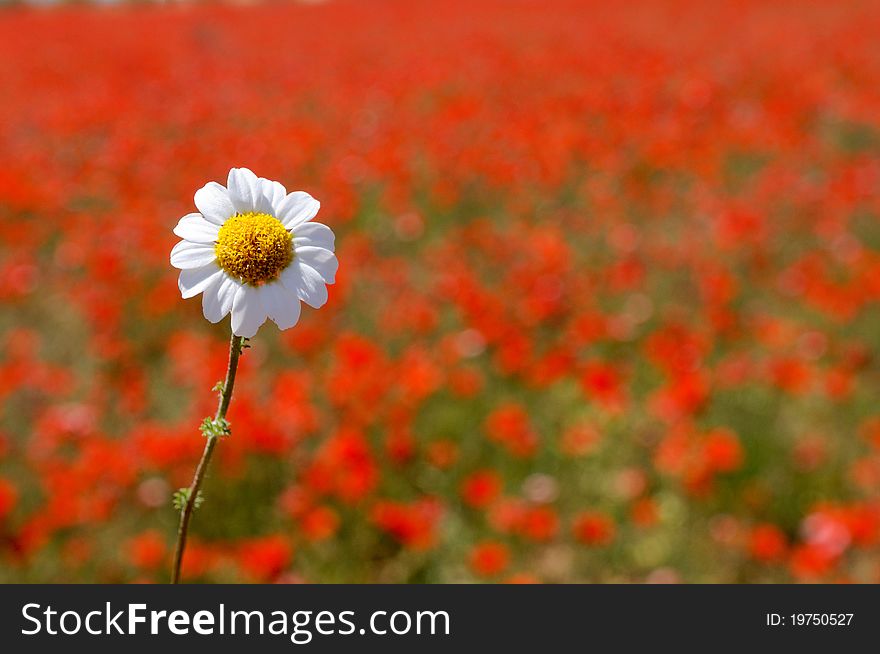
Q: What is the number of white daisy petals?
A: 13